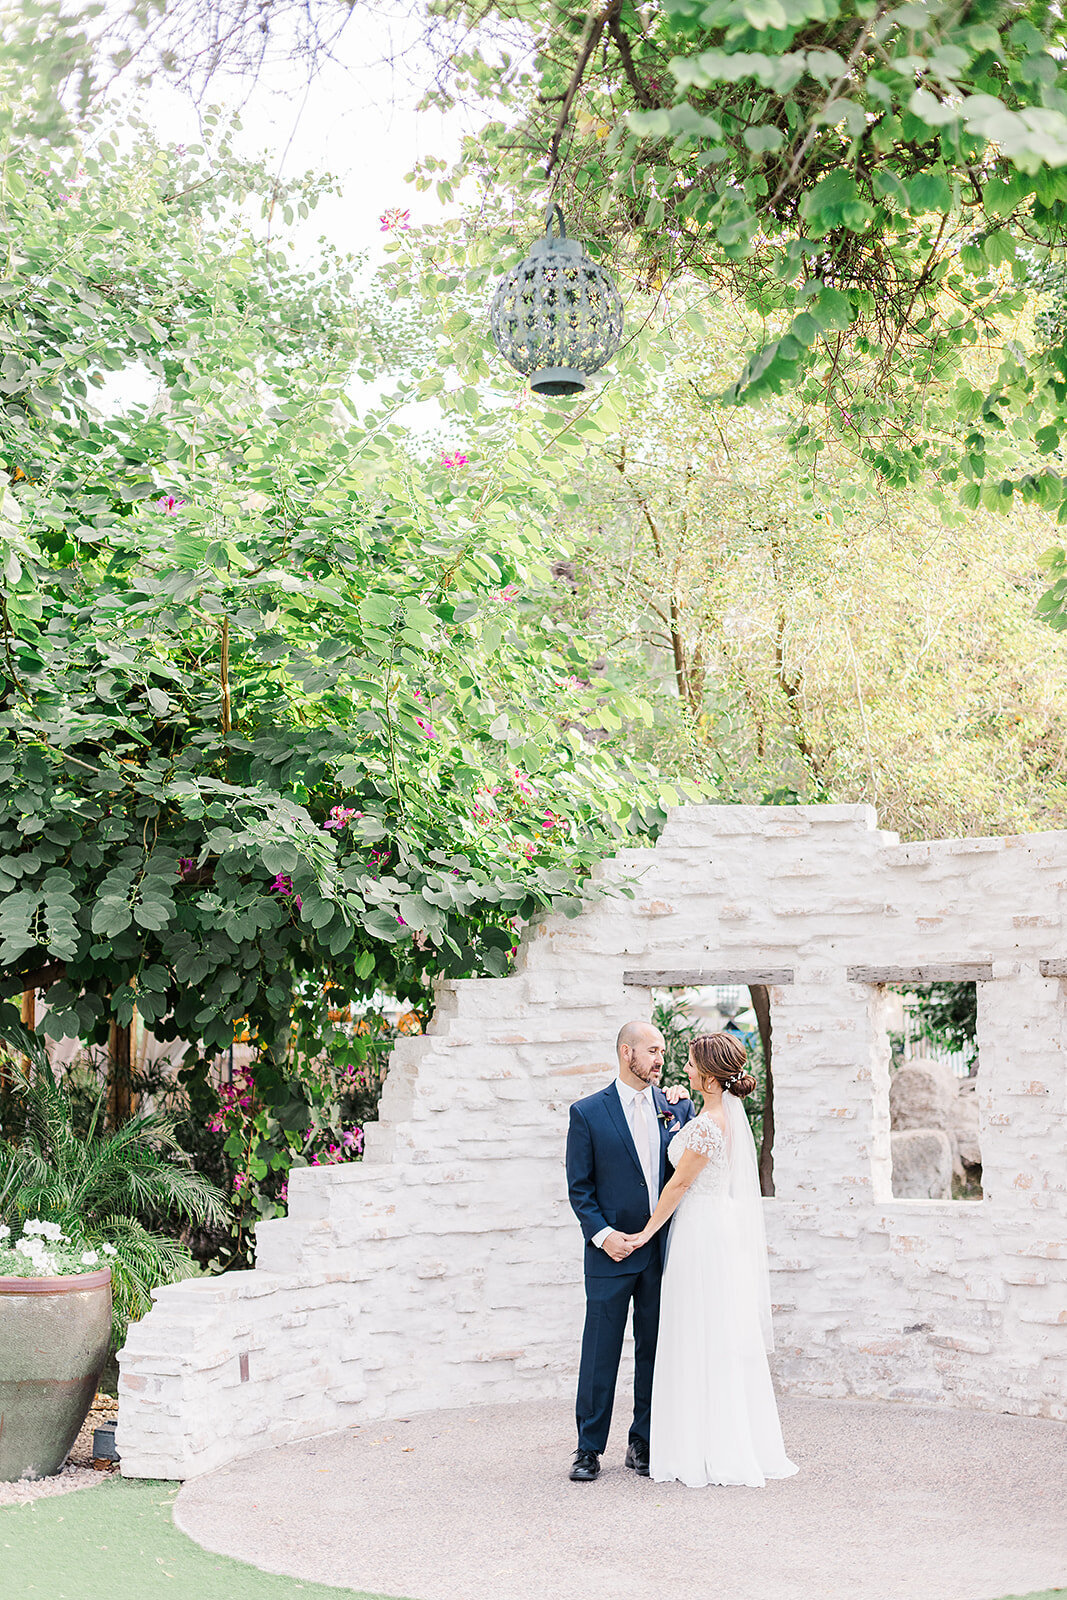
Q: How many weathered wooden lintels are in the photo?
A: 3